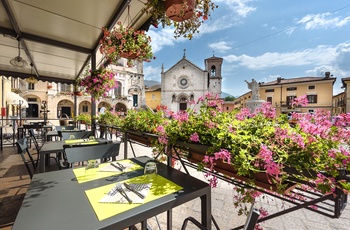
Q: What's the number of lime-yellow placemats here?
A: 4